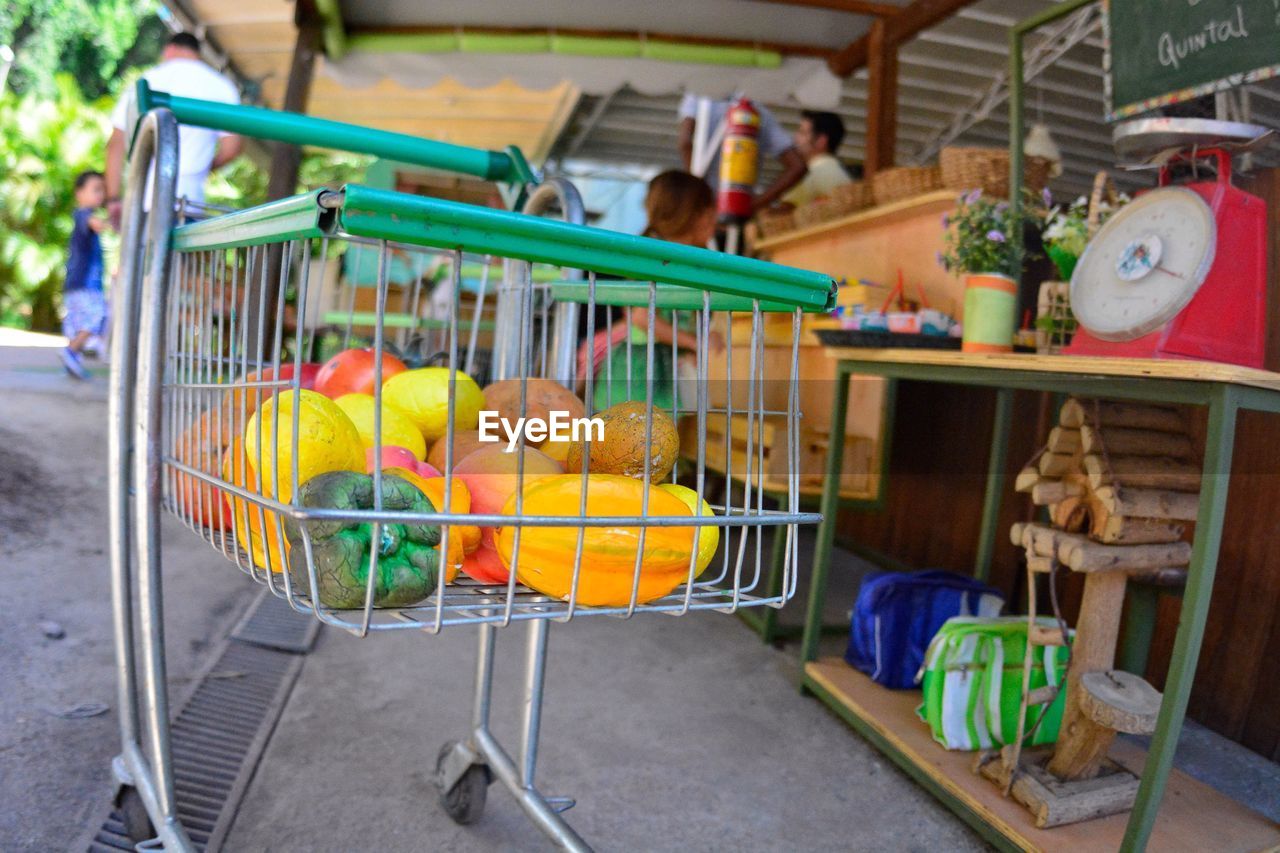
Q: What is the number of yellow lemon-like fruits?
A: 4